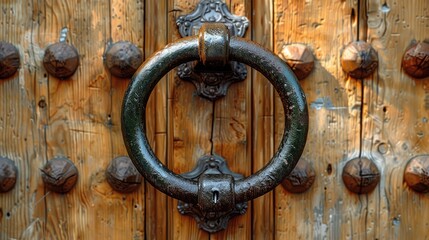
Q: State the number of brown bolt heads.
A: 12